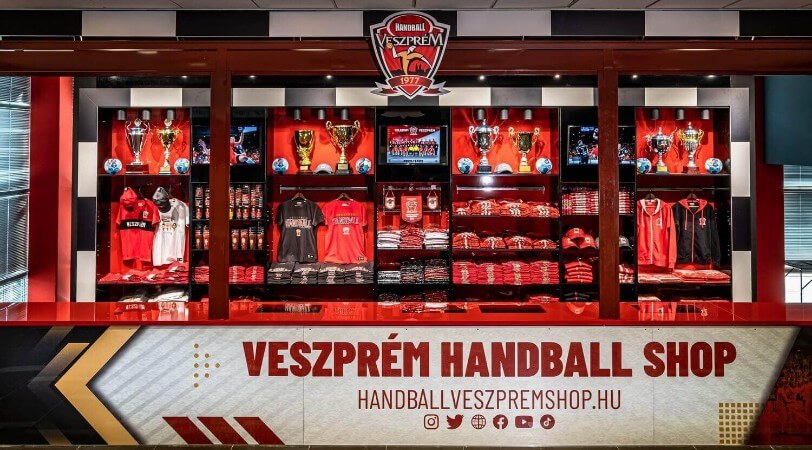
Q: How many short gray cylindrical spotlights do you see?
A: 12